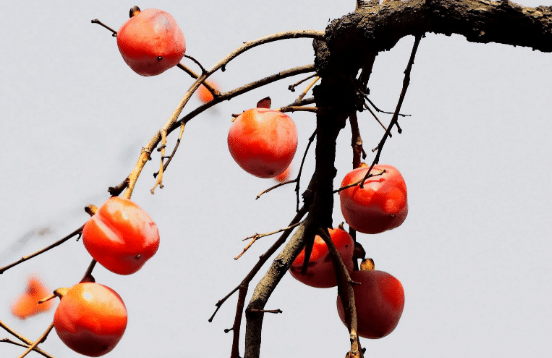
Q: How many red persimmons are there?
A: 7